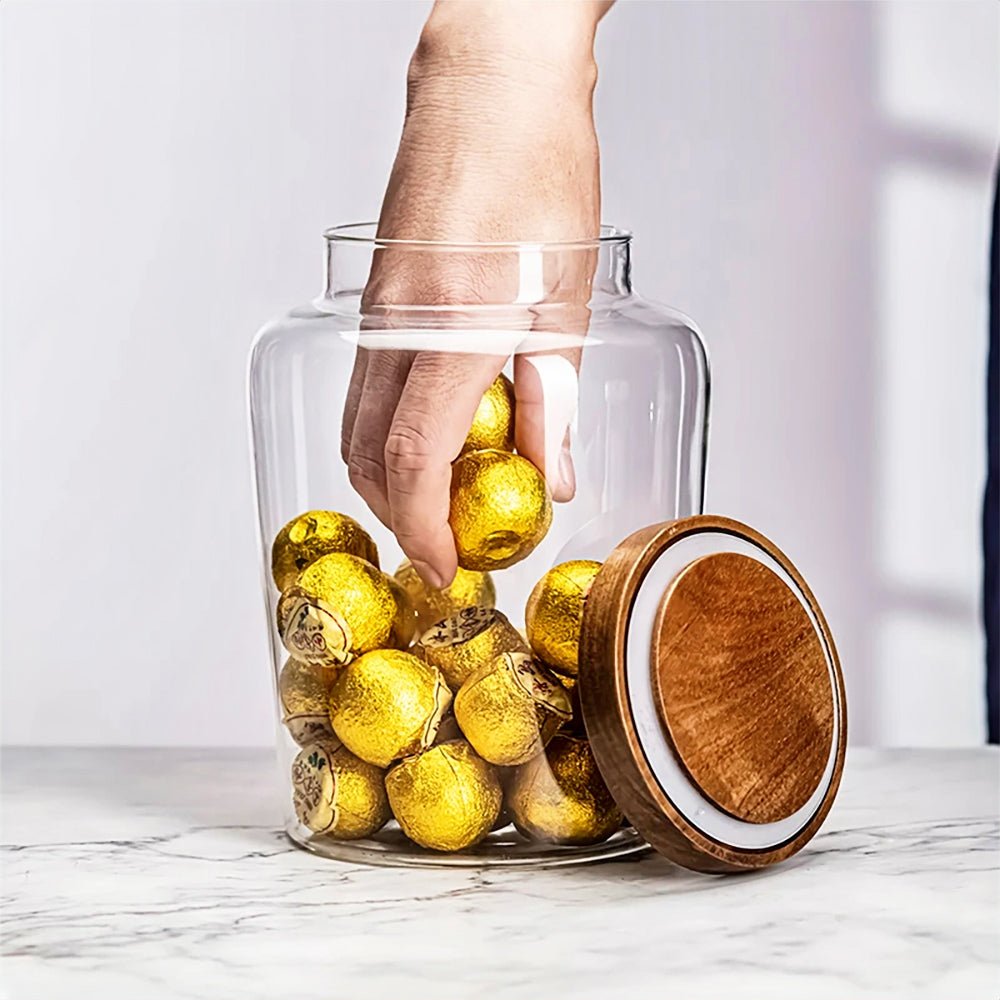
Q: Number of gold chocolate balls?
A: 15